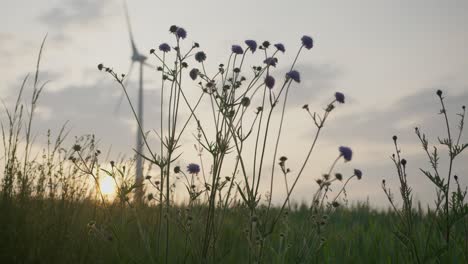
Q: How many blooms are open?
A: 13